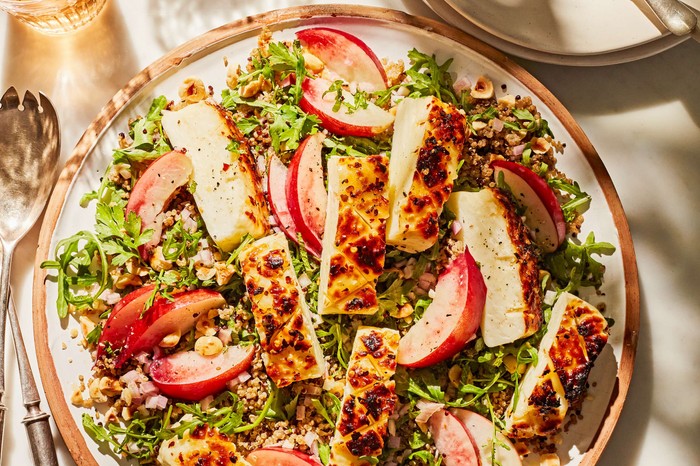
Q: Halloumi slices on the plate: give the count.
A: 8